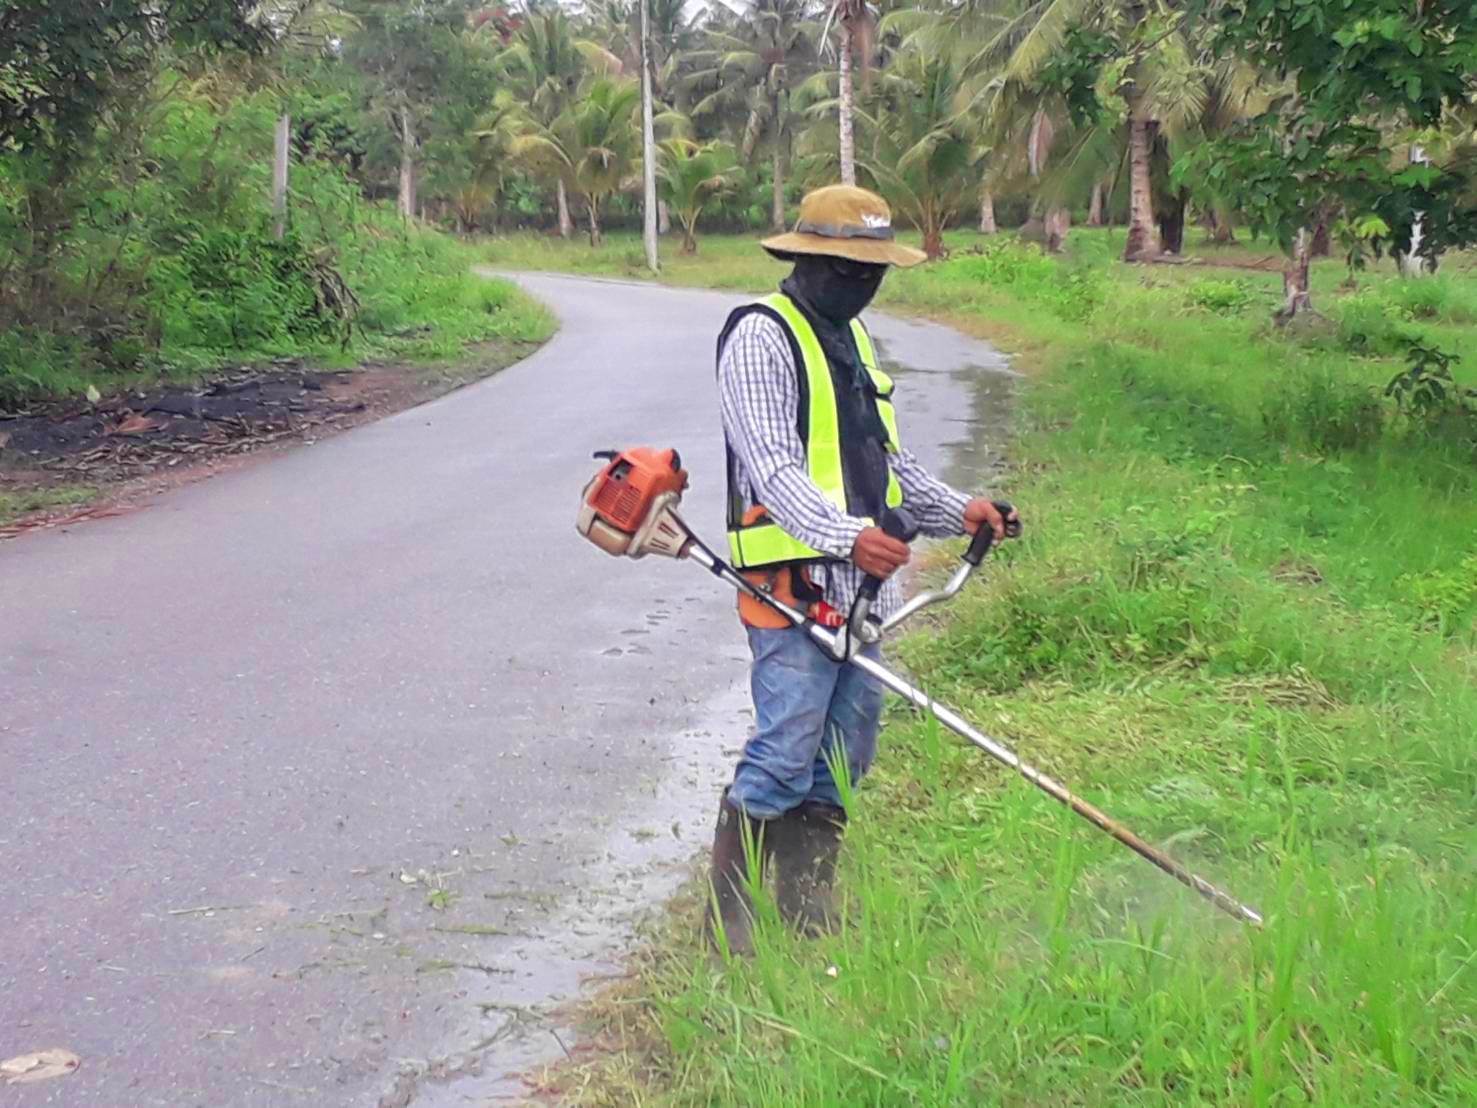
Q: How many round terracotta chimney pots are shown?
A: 0